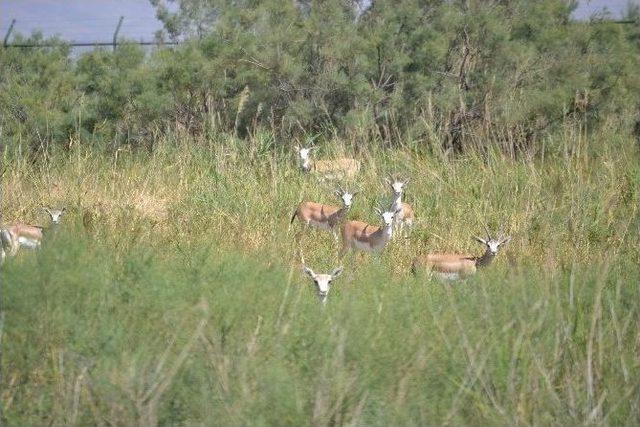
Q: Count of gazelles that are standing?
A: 7